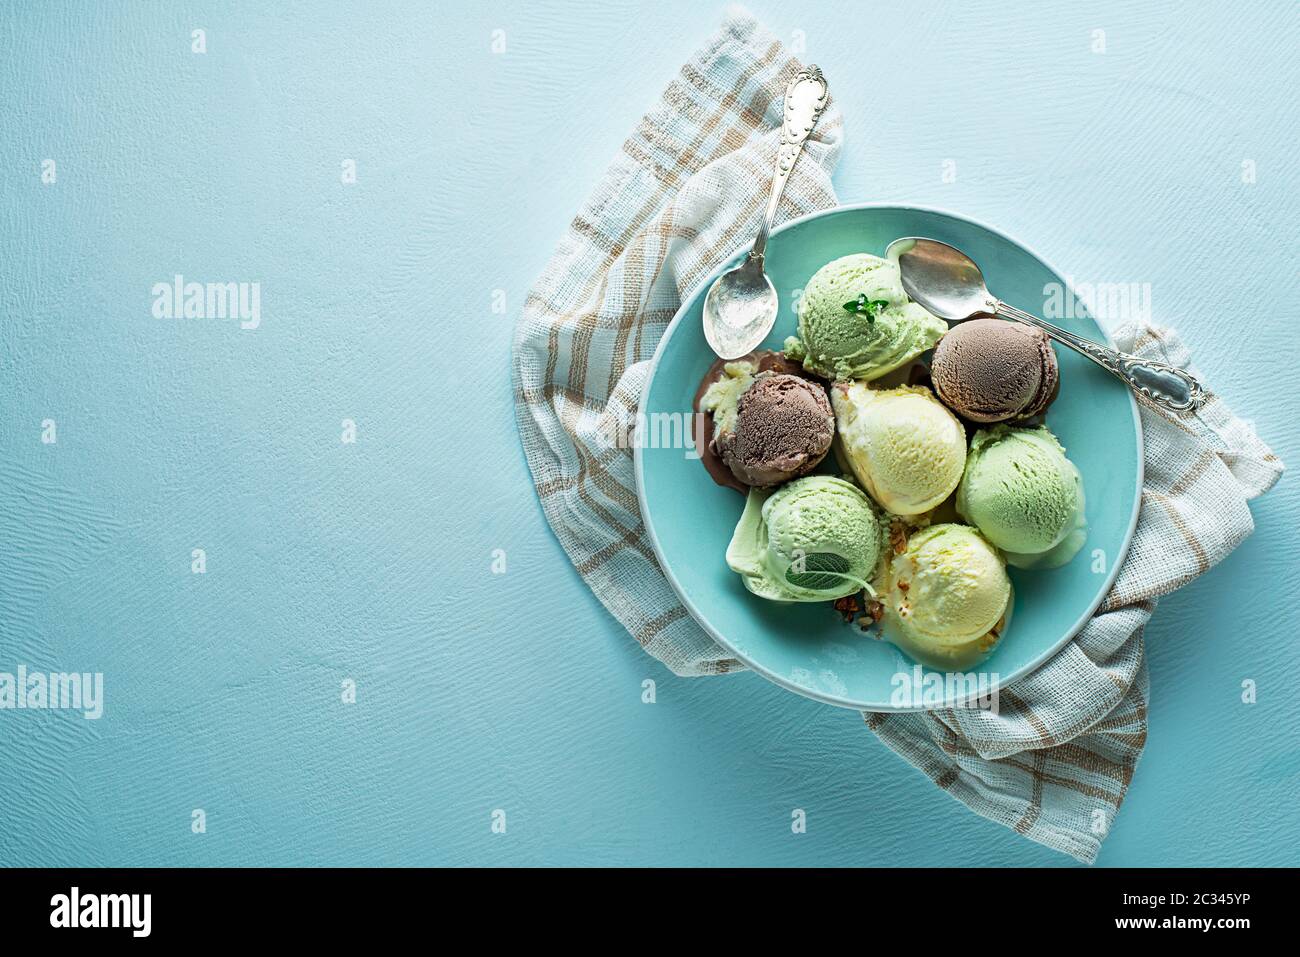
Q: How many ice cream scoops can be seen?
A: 7